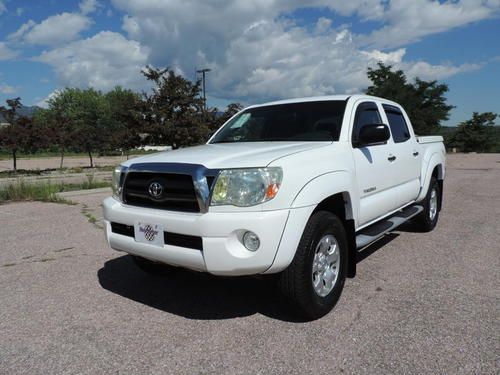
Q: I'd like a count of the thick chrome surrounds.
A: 1